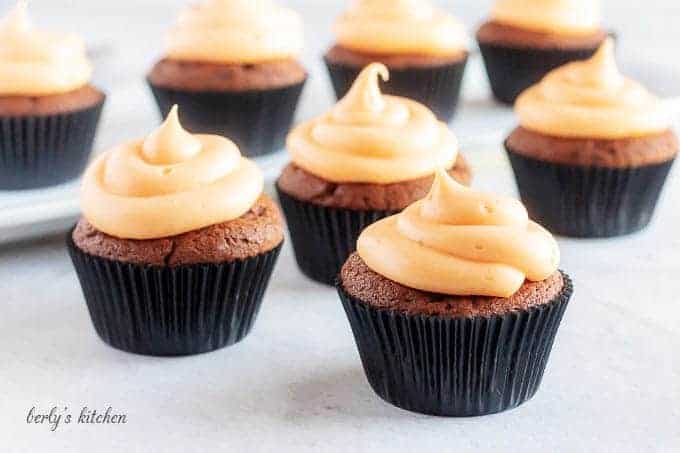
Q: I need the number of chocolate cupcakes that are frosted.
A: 8